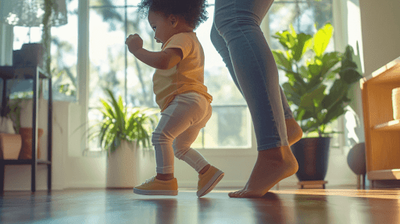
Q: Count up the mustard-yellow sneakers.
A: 2